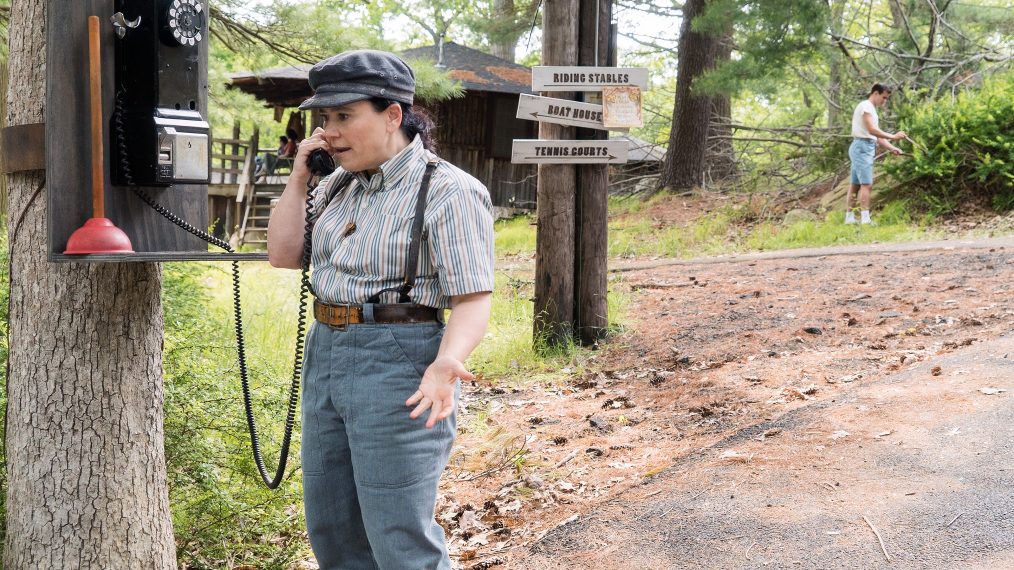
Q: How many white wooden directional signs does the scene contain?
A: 3